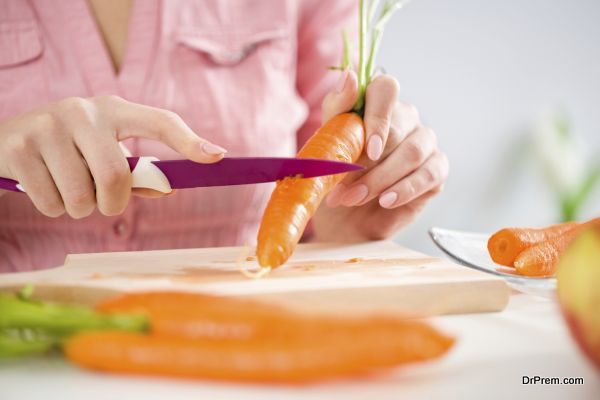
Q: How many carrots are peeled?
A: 2